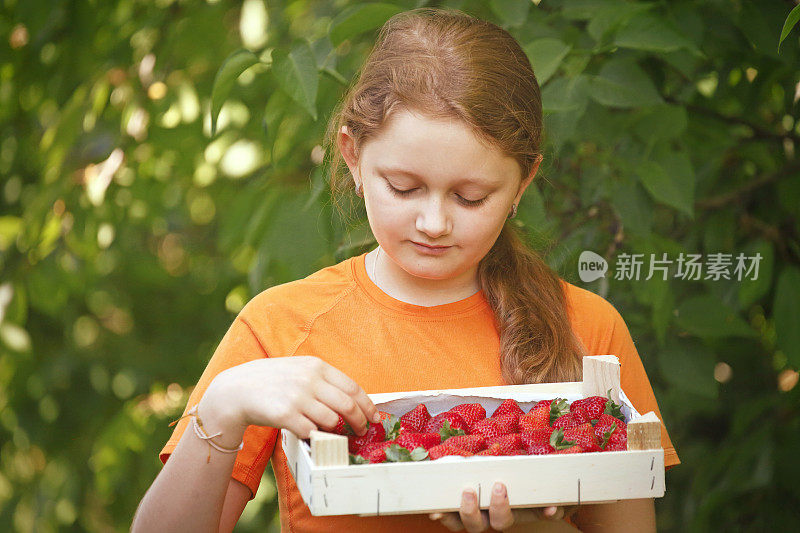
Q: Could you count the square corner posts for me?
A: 3